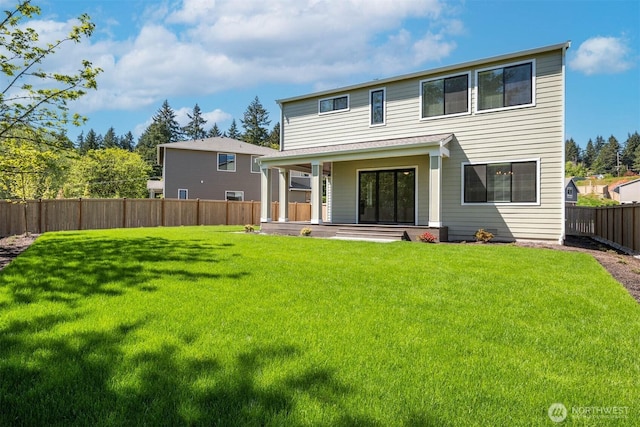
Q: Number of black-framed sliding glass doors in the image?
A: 1